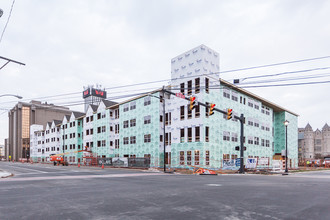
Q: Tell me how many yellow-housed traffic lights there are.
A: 3